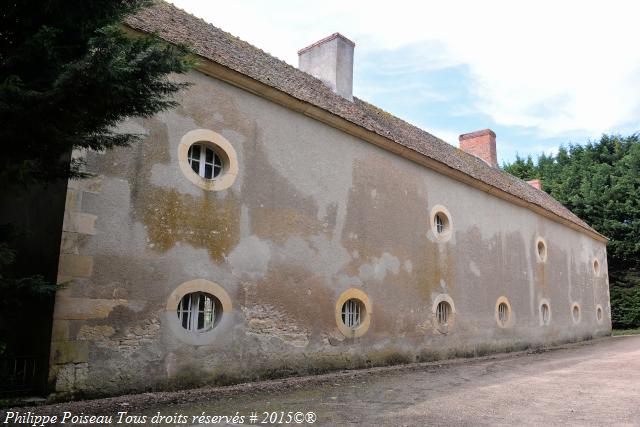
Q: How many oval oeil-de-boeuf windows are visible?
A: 11